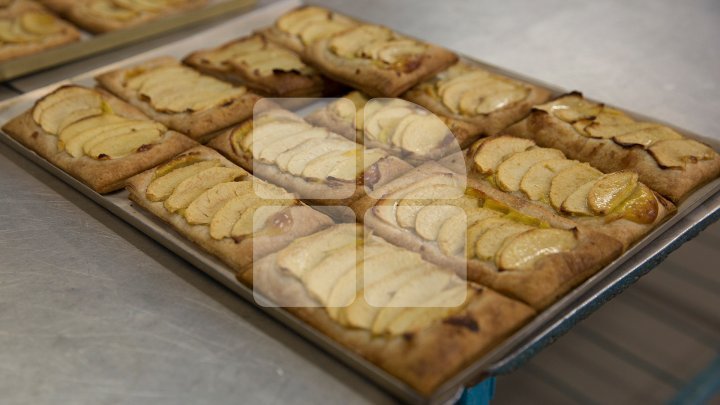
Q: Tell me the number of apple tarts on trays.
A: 15